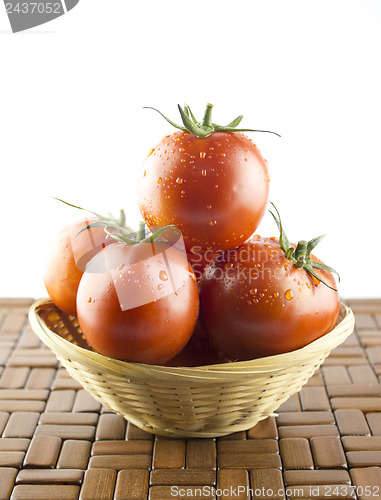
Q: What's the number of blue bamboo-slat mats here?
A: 0